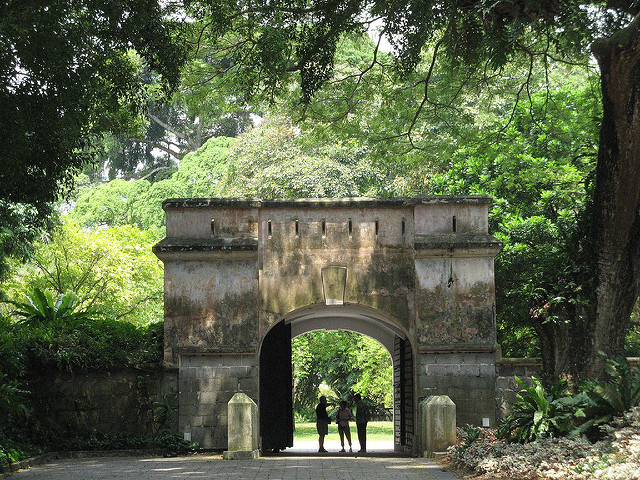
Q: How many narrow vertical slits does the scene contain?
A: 8